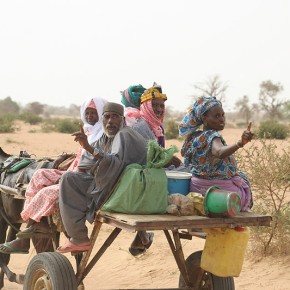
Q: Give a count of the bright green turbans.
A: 1